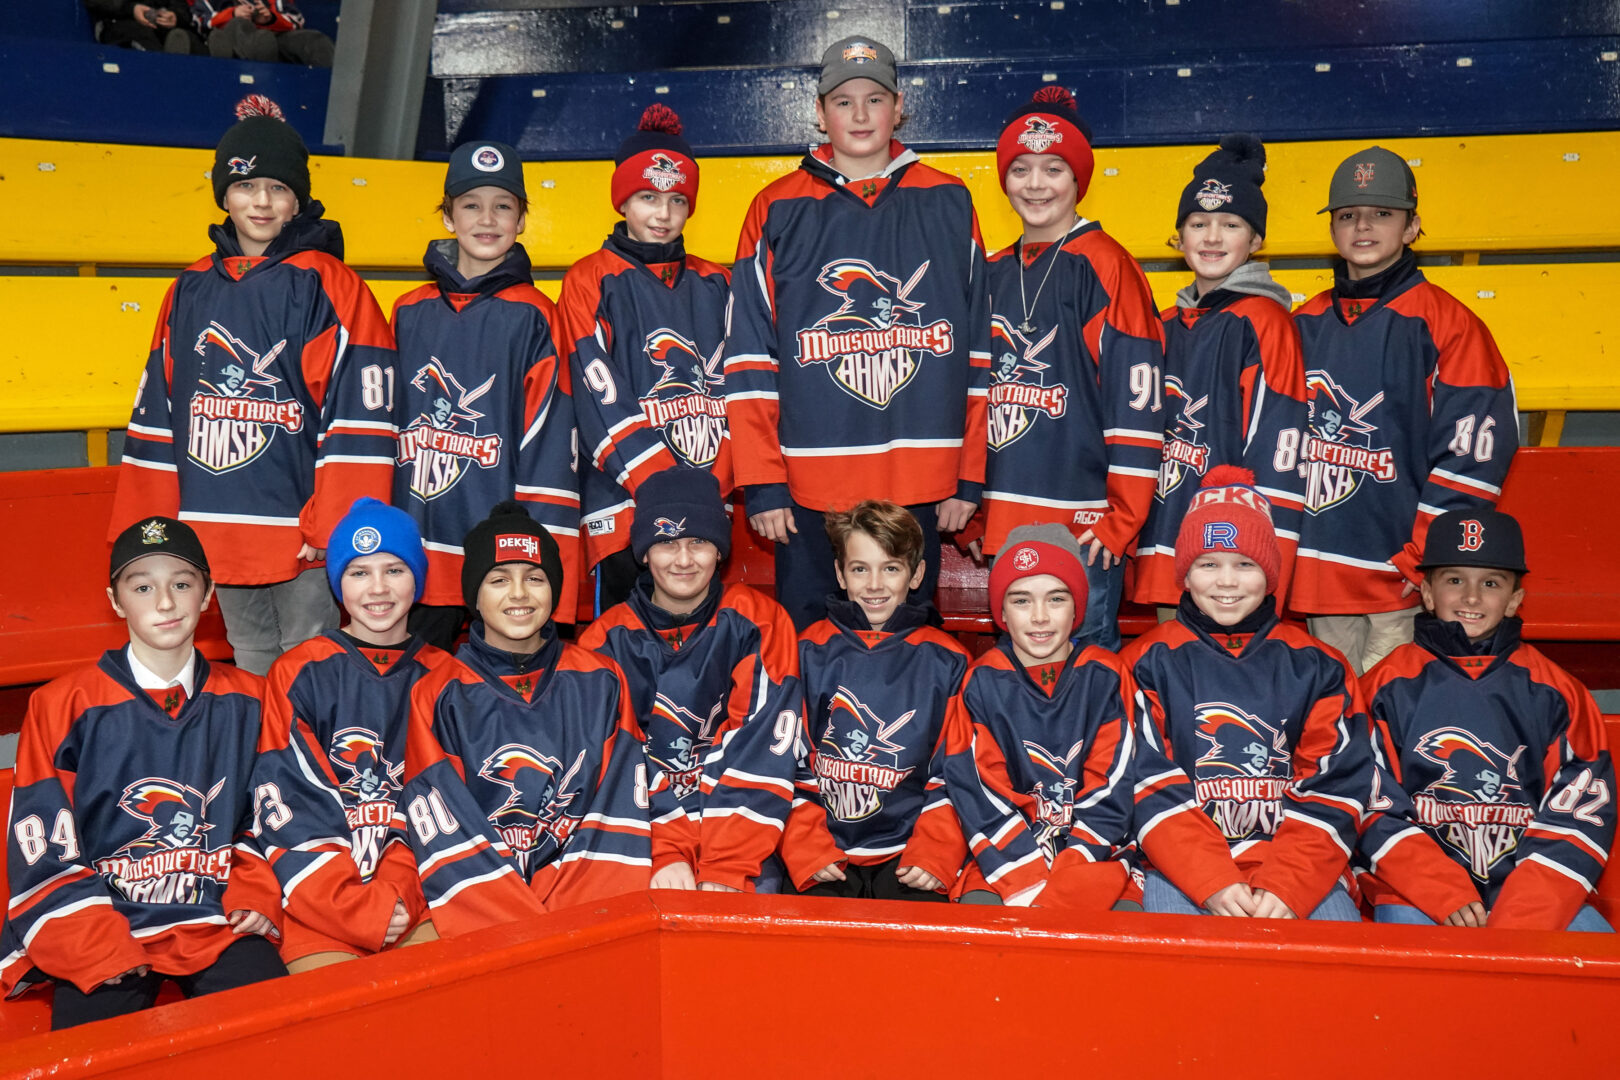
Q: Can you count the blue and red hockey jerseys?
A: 15